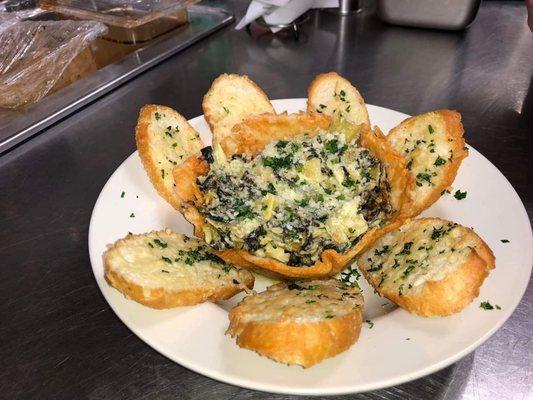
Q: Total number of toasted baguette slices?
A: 7